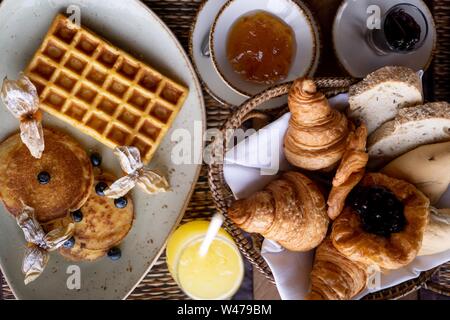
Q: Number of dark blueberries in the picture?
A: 7